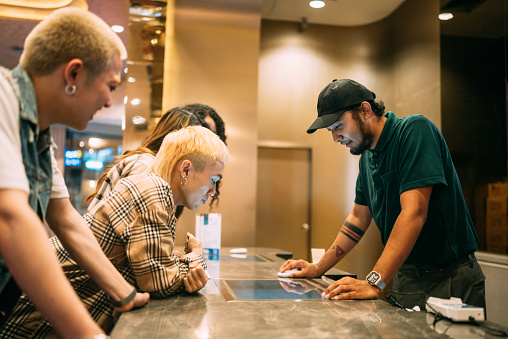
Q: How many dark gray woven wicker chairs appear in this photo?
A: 0